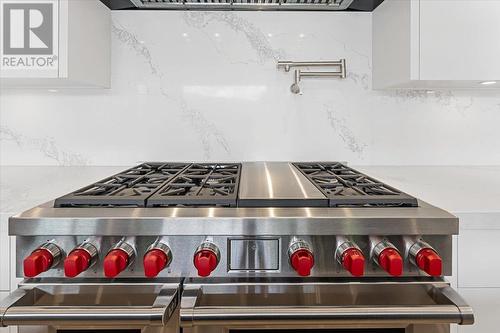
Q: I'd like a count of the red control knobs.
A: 9